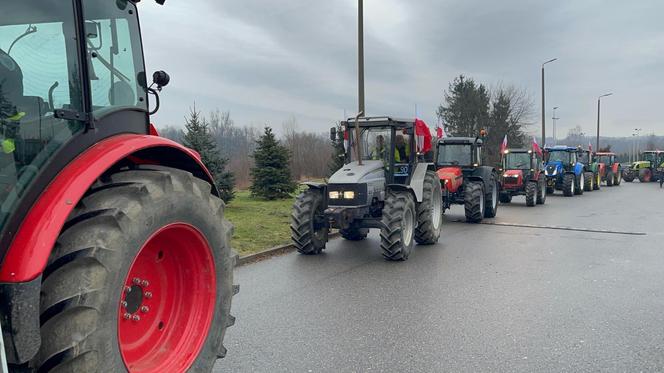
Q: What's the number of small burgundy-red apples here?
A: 0